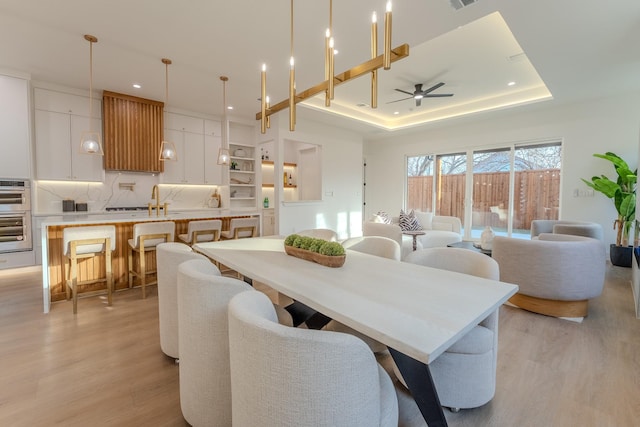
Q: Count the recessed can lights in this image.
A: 5